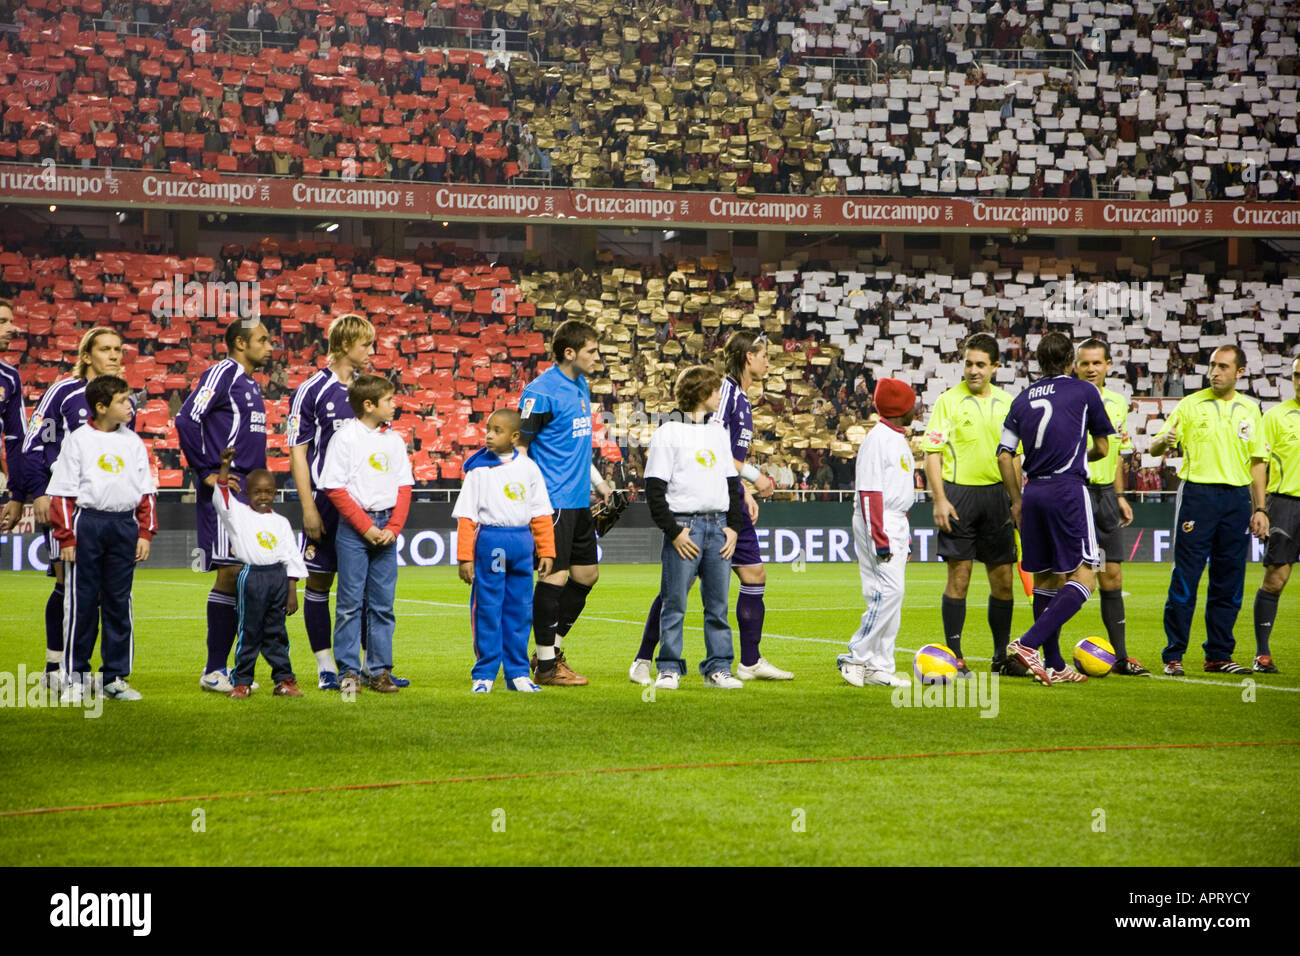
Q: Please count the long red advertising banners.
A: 1